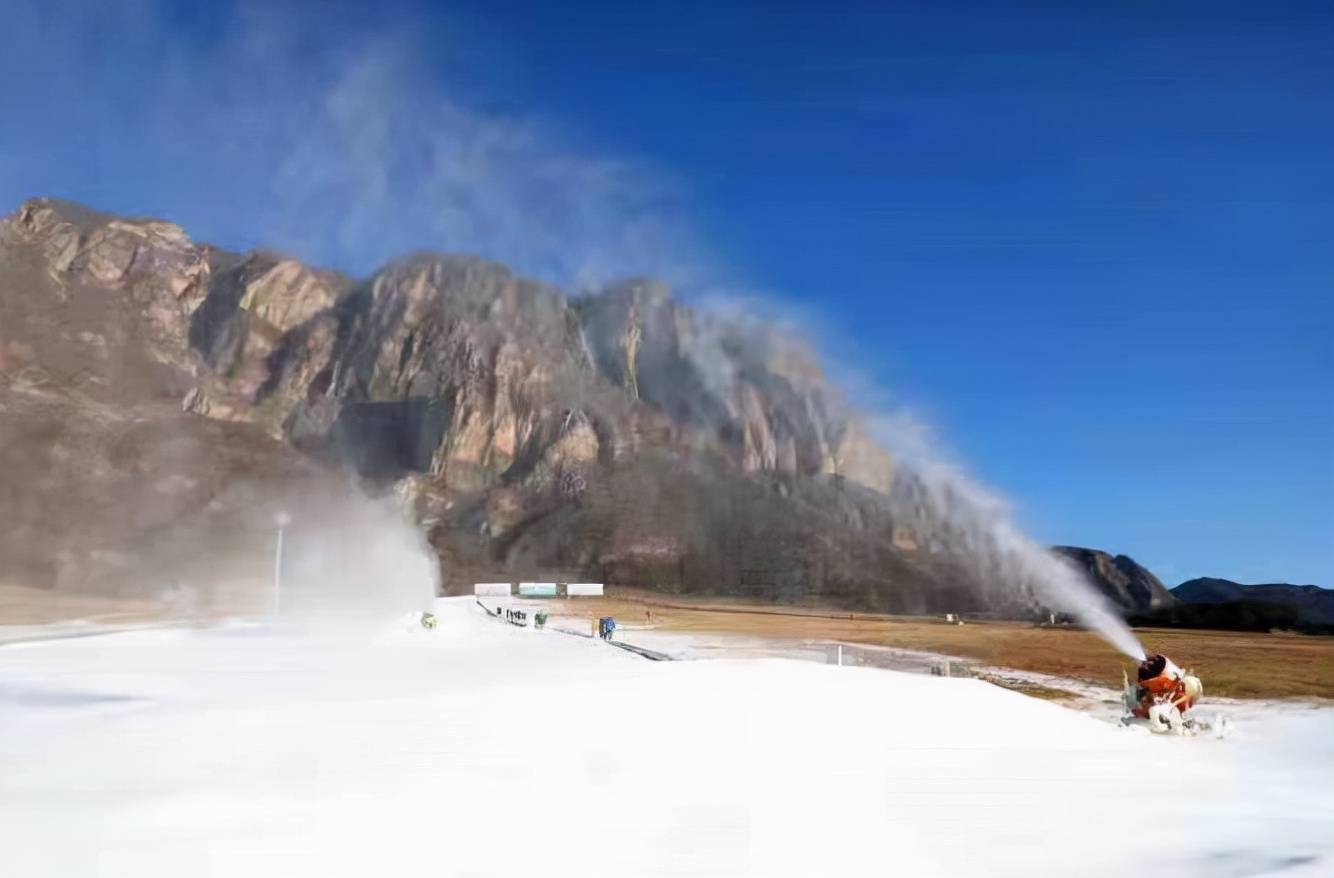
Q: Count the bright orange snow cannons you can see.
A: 1